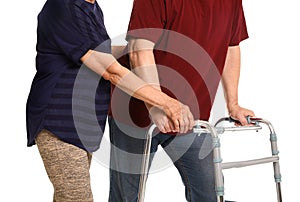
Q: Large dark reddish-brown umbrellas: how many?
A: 0